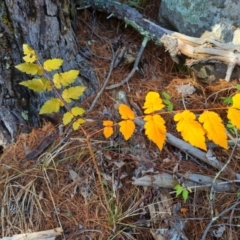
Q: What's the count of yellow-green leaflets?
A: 11